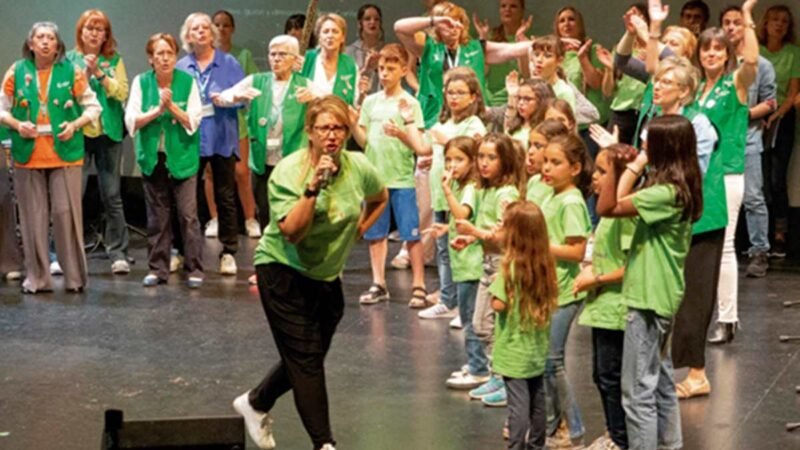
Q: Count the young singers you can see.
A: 12